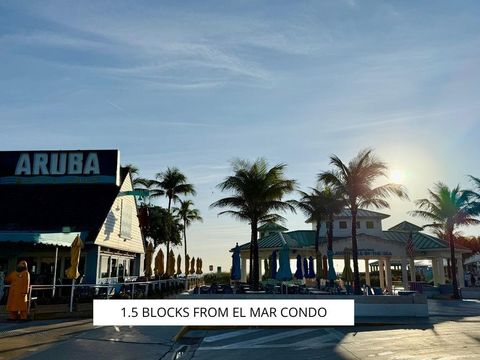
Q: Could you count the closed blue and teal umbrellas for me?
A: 7